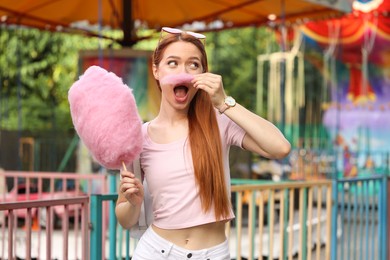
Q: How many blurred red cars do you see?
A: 1